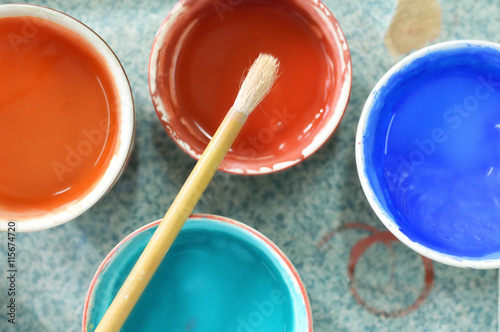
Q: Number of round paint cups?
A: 4